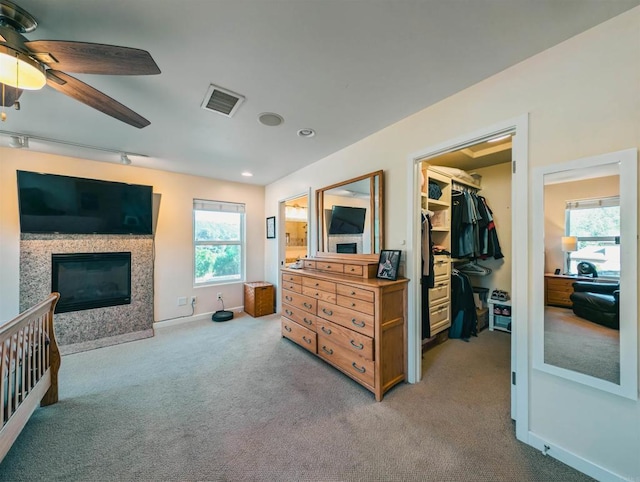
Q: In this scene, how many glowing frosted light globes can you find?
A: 1